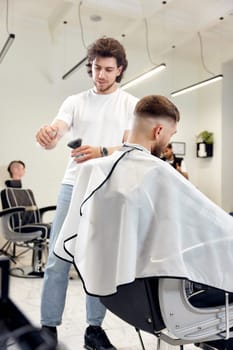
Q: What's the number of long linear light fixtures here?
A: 4